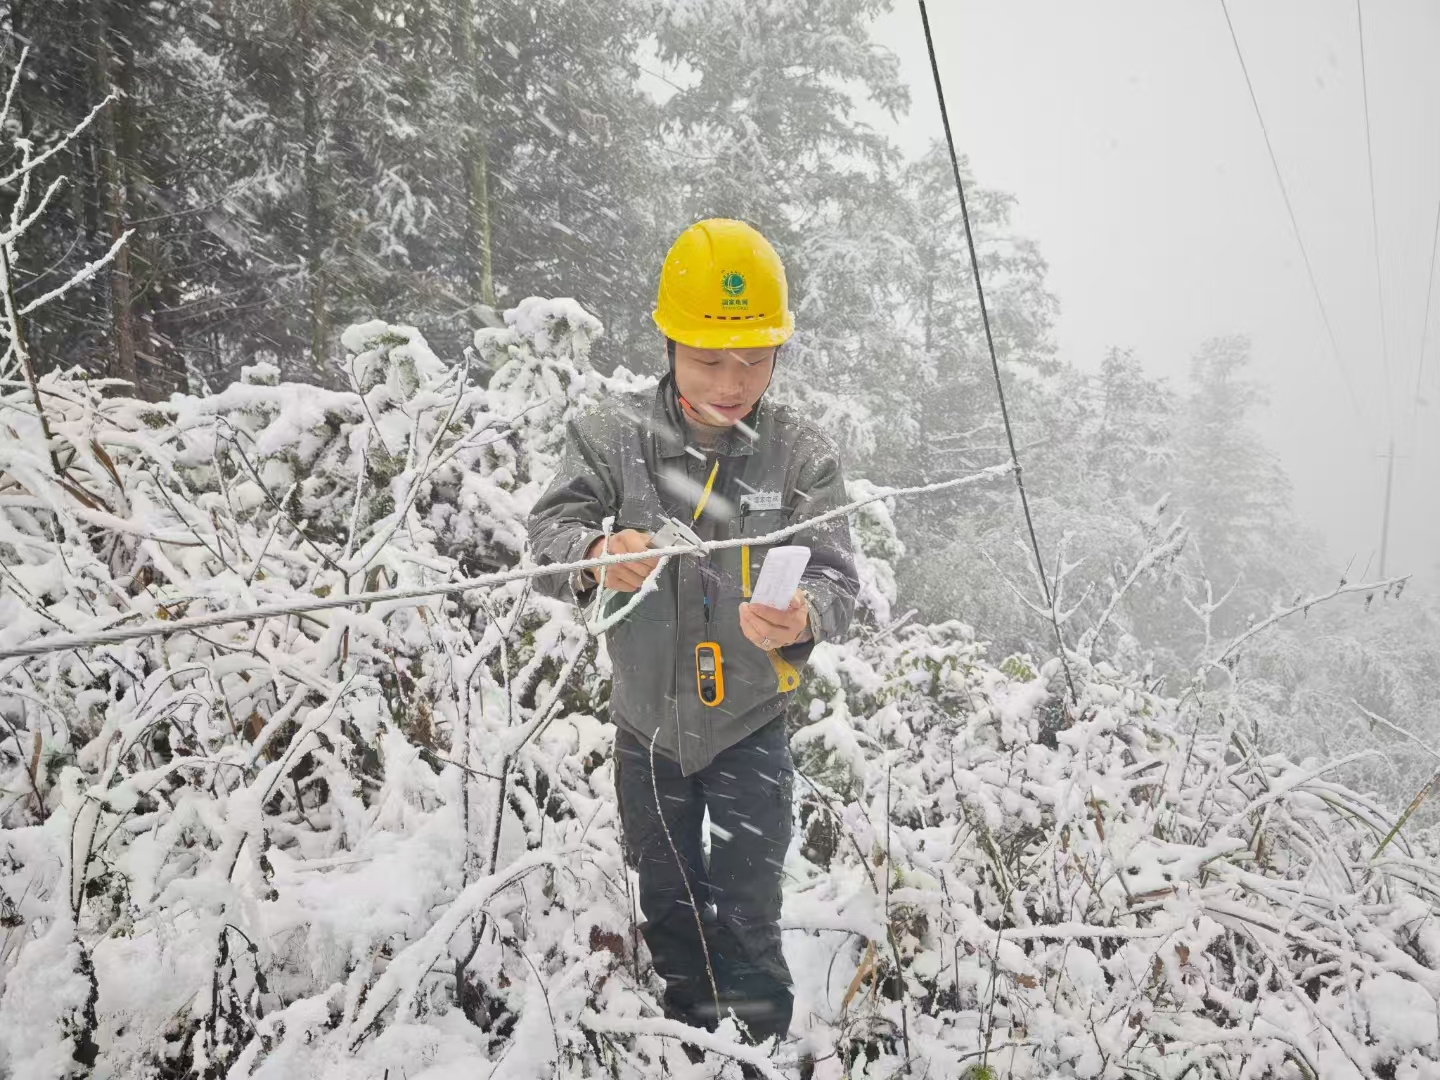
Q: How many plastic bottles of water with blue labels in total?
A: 0